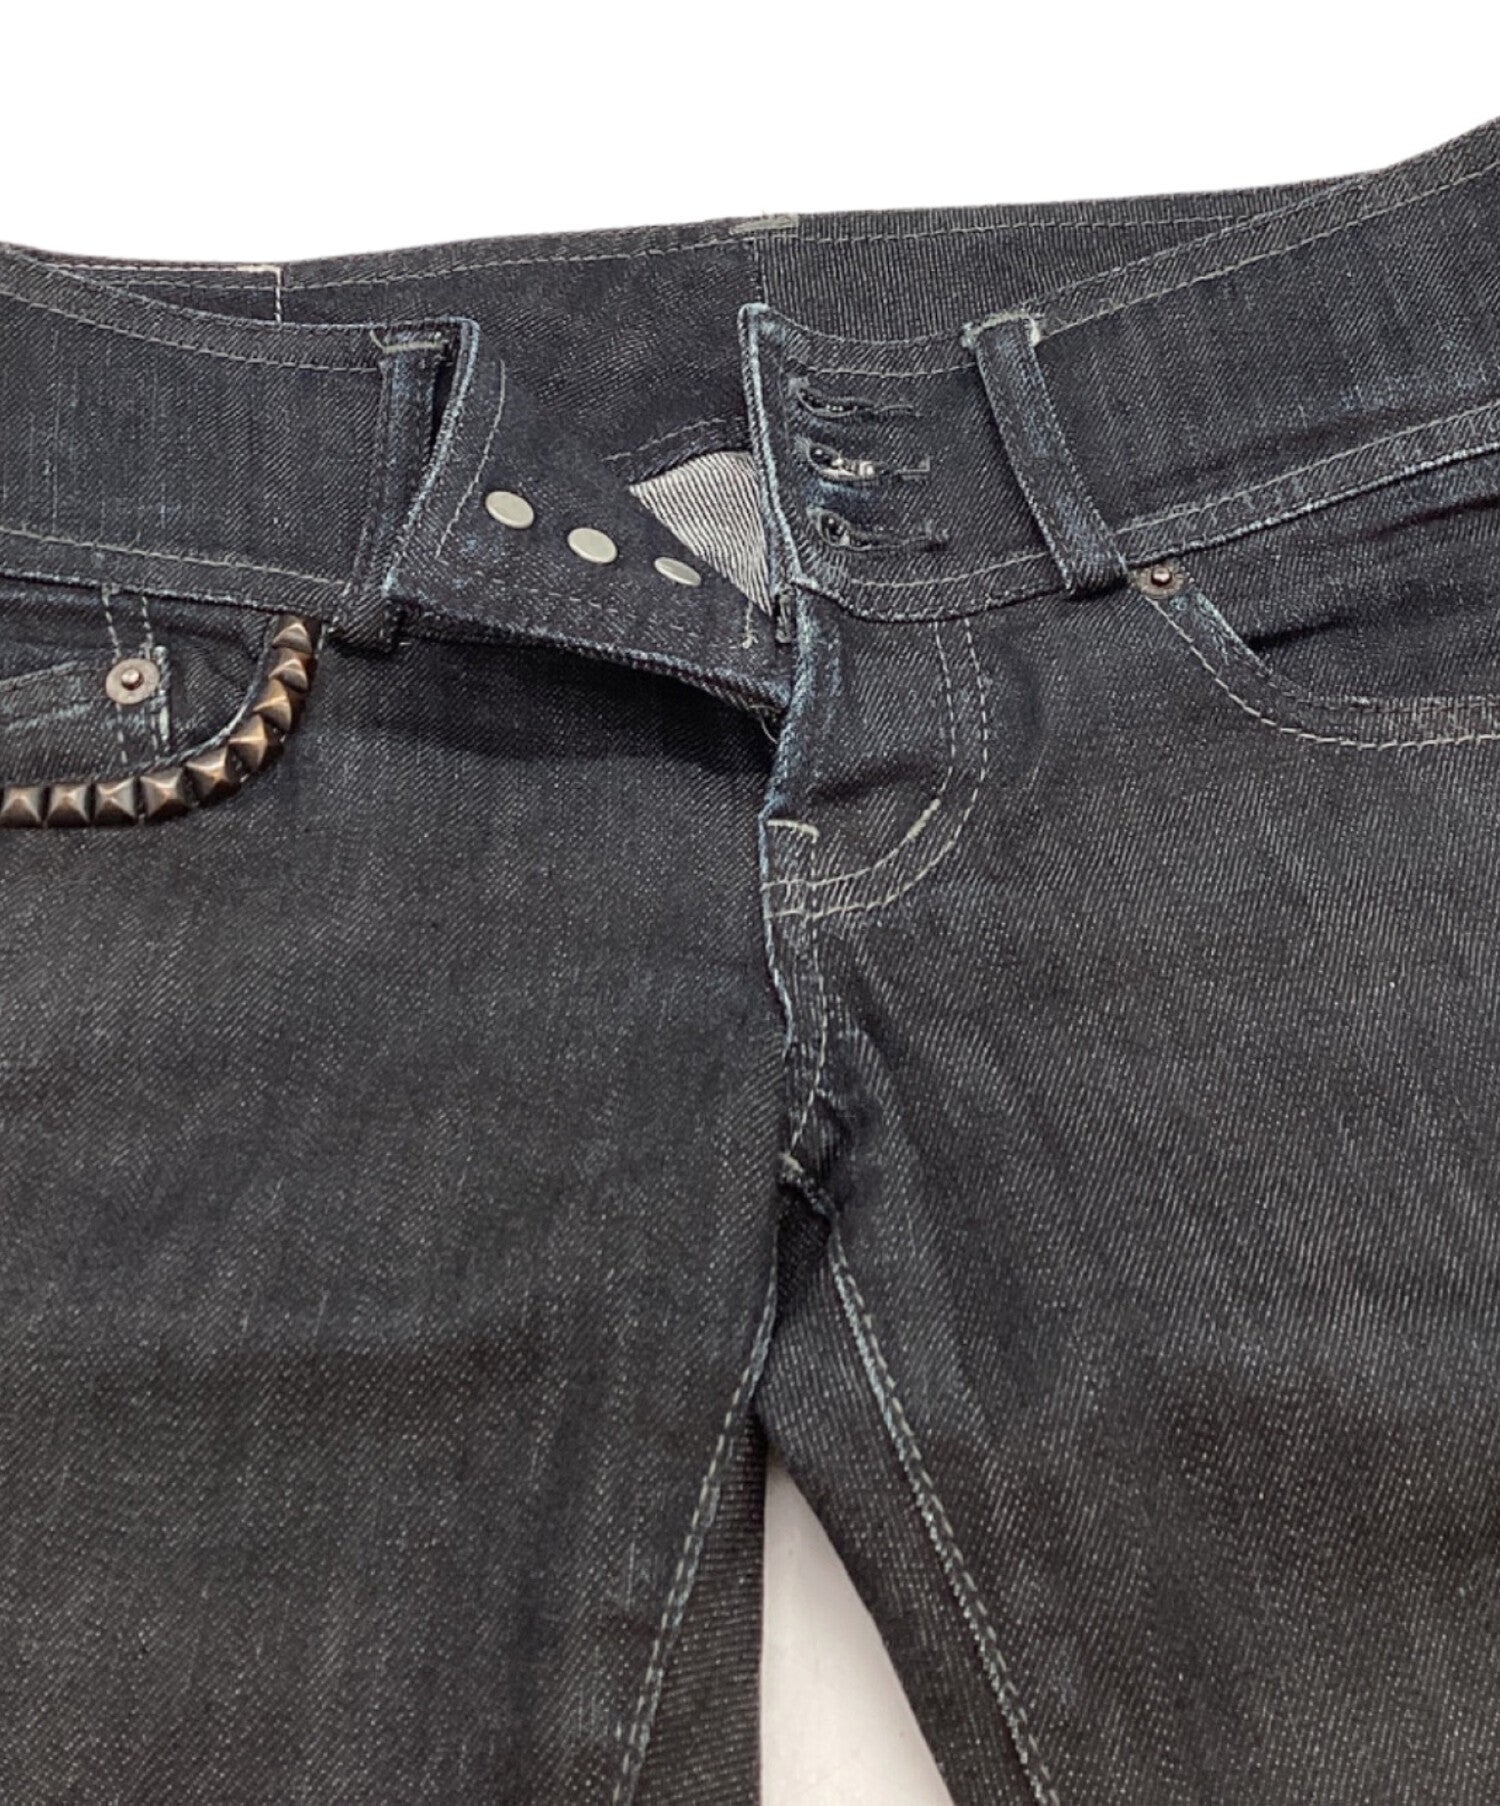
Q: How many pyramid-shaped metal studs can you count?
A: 9